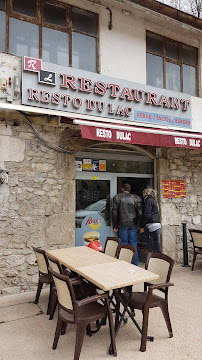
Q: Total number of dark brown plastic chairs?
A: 7